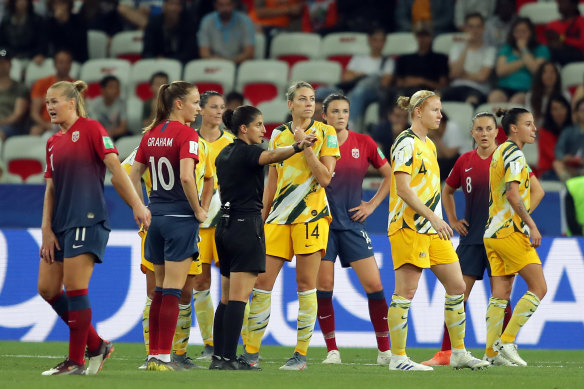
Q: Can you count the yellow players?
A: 5